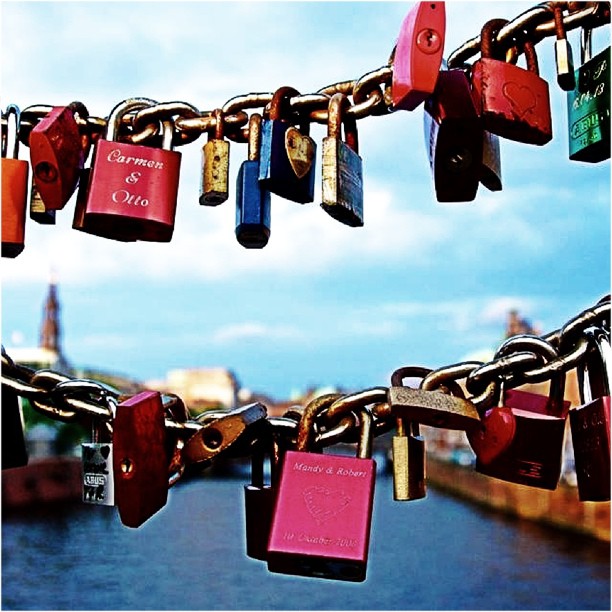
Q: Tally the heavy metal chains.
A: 2